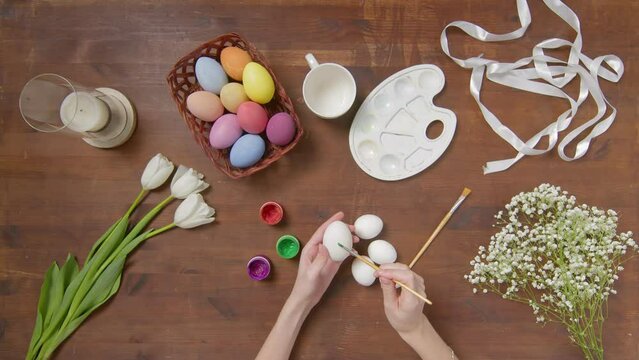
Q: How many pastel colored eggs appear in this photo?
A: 9